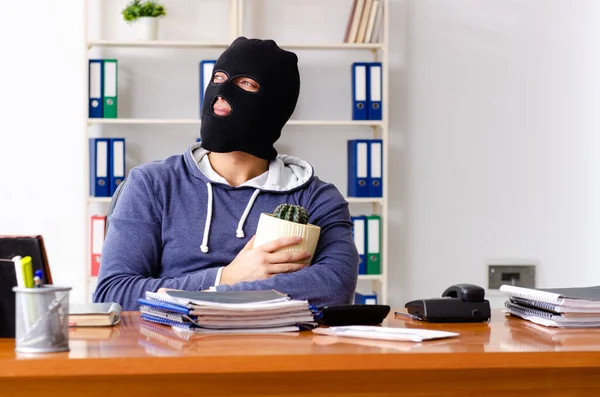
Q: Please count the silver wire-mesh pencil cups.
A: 1